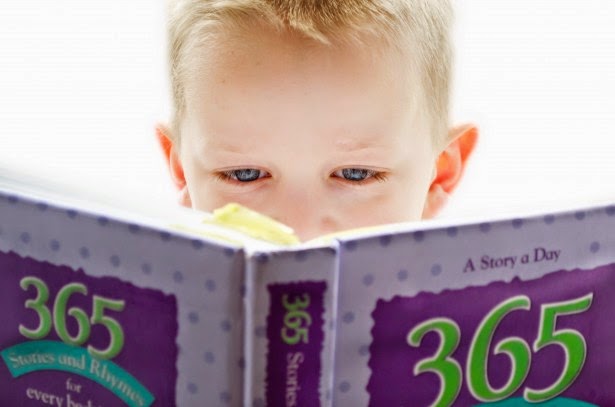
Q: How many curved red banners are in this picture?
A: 0